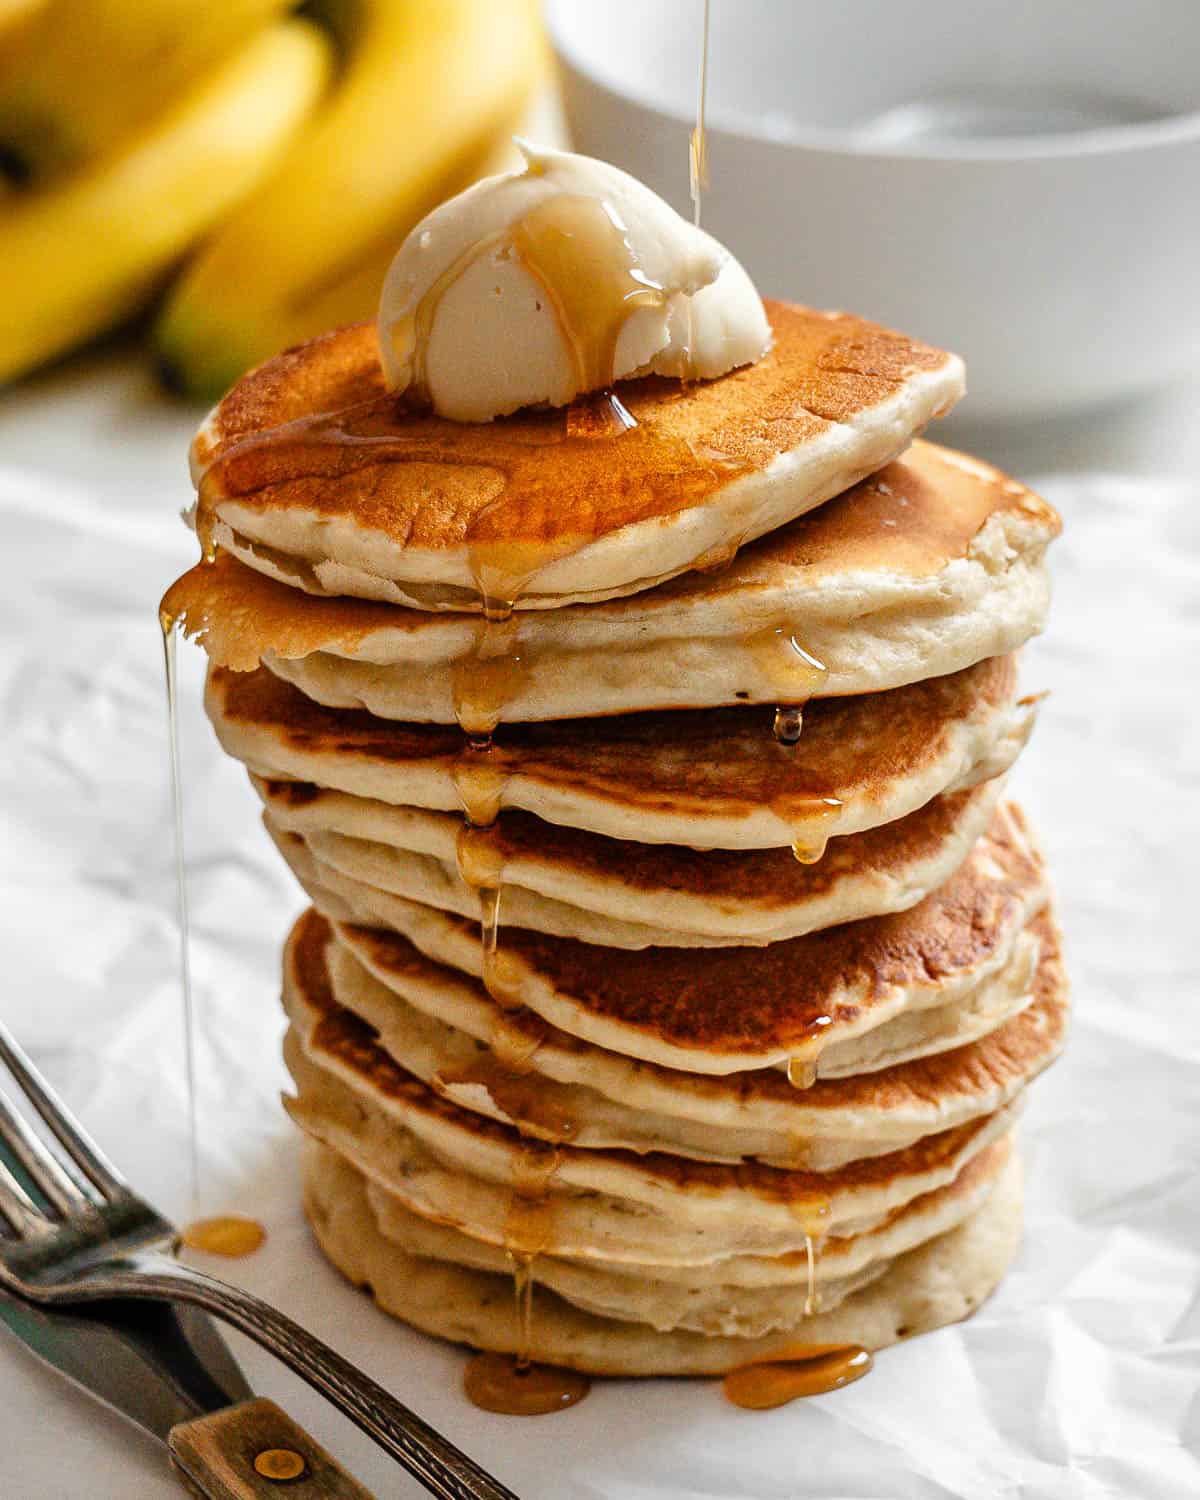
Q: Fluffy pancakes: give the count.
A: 9